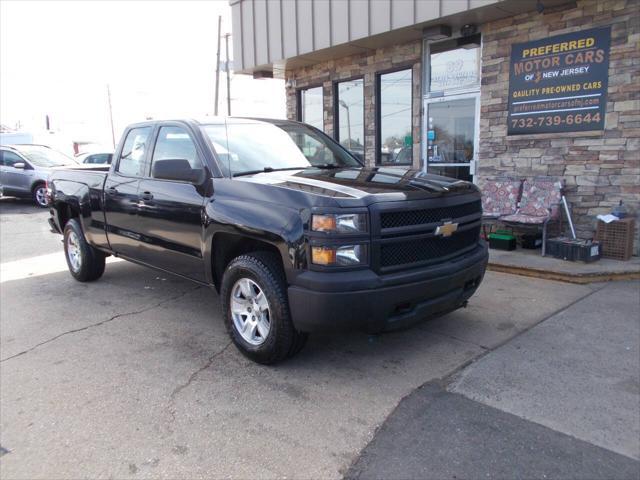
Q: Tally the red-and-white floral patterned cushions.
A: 2